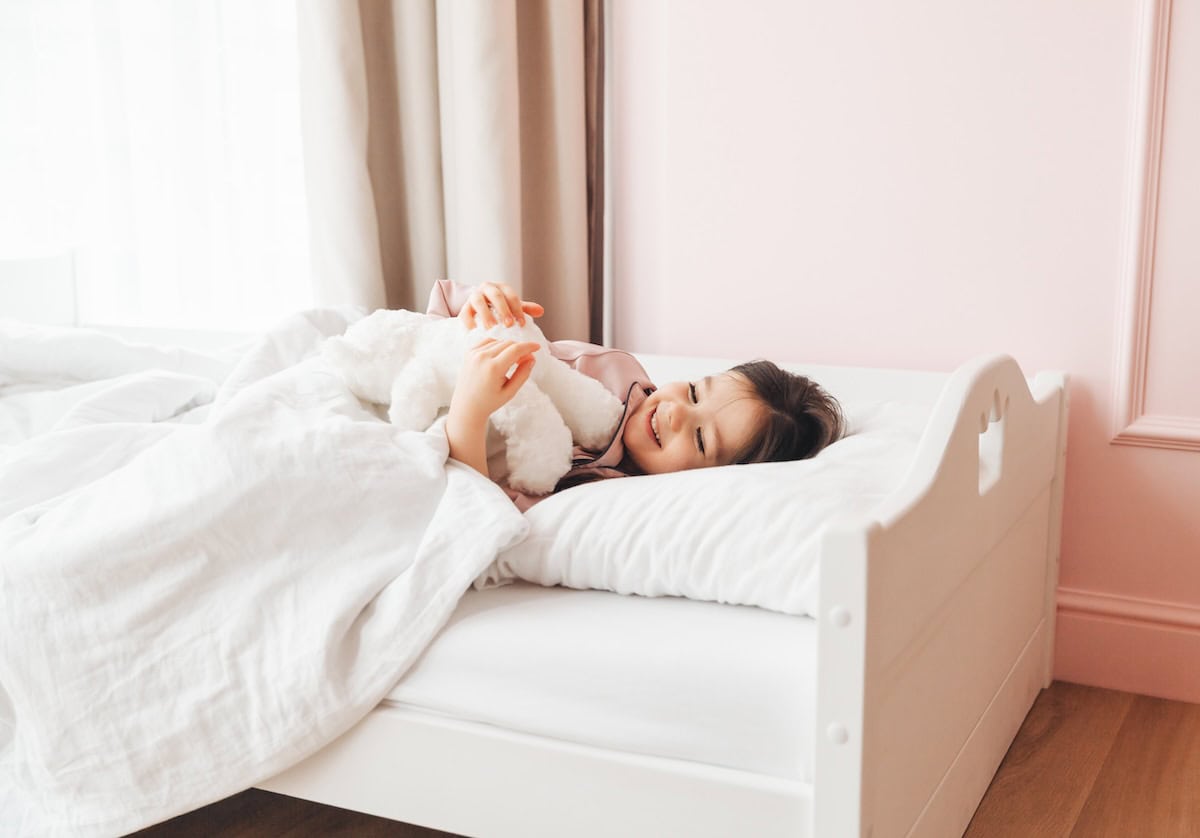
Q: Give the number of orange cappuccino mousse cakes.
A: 0